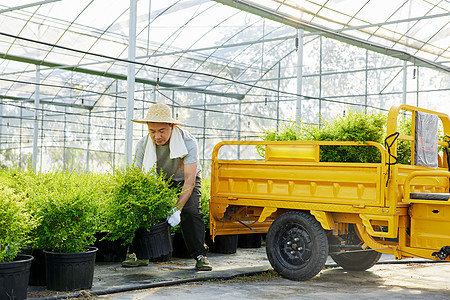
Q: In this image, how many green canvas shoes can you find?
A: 2